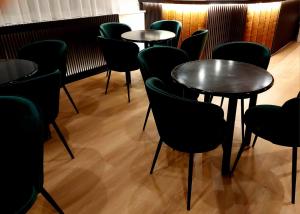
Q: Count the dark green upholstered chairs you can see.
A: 11